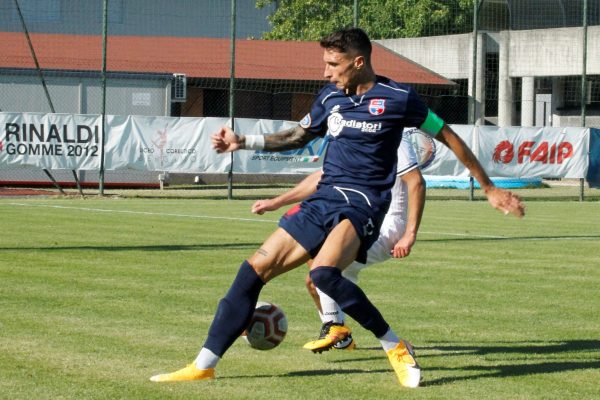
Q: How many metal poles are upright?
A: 5